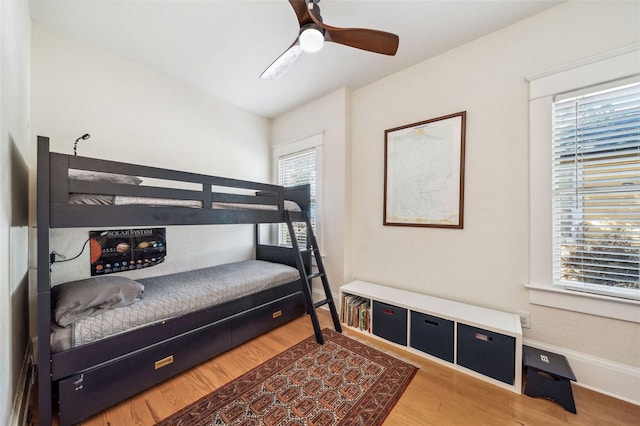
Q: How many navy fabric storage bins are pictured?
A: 3